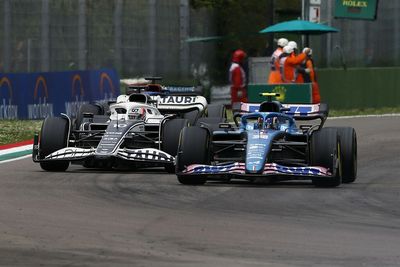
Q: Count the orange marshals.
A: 4